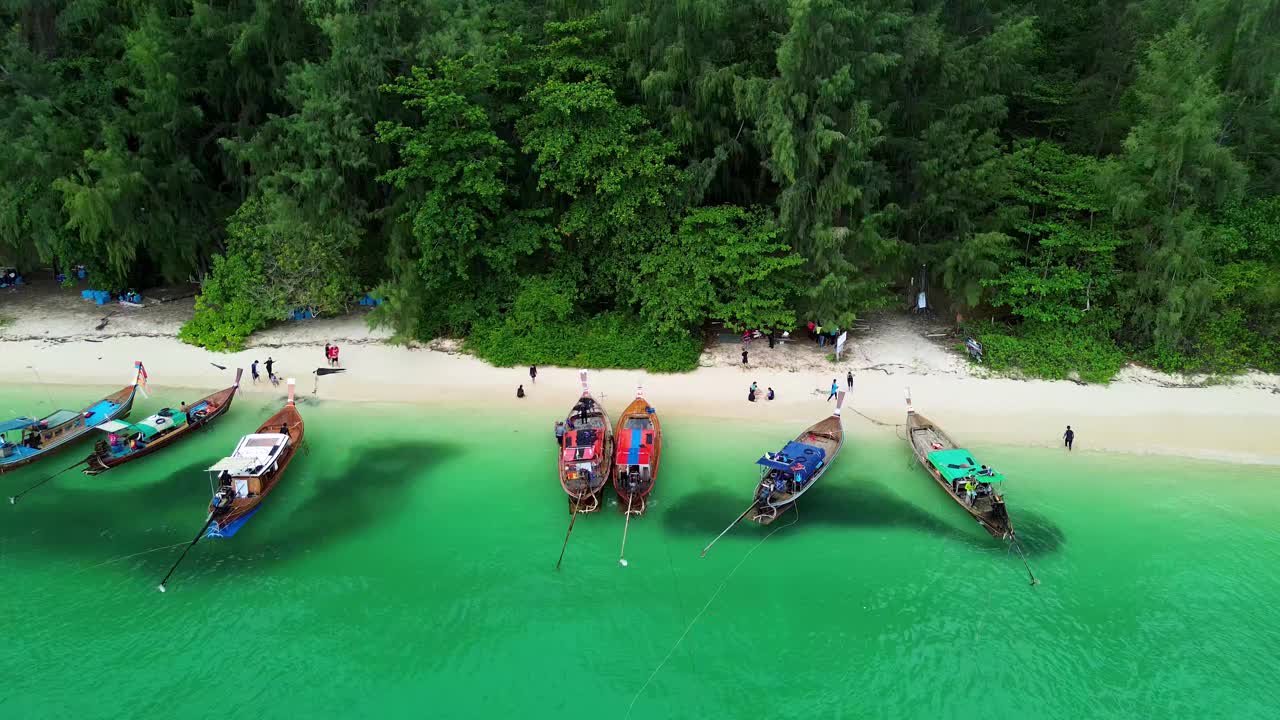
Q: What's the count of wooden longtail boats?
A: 7